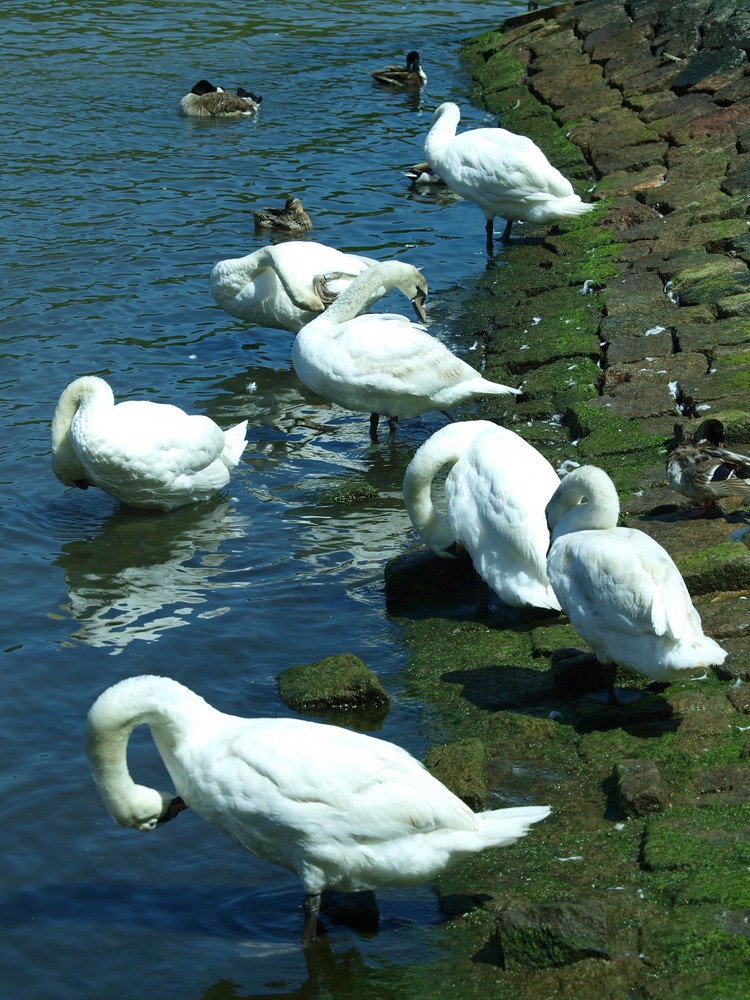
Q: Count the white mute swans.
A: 7